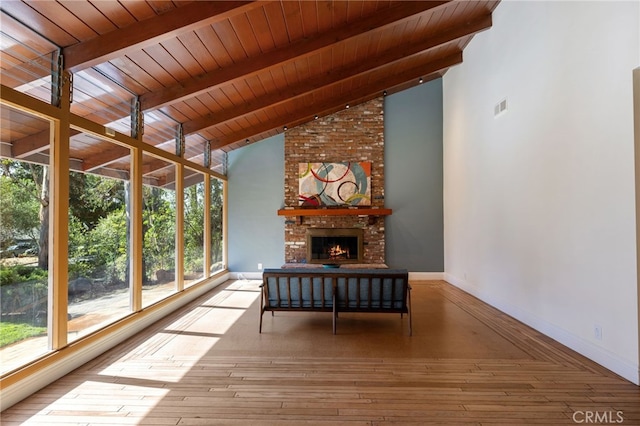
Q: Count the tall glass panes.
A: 5